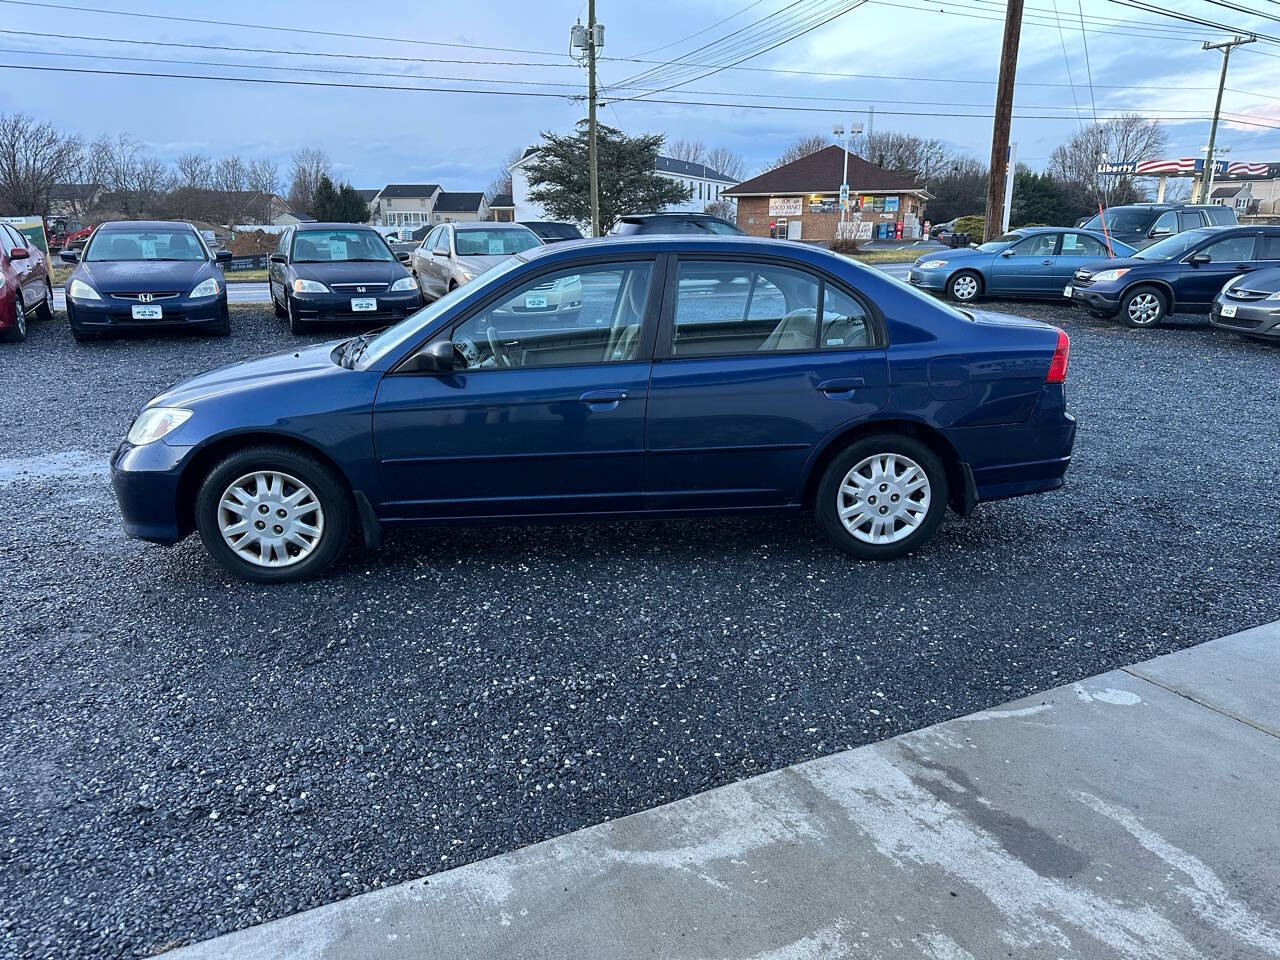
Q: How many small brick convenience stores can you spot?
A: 1